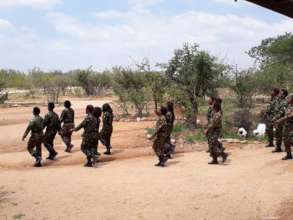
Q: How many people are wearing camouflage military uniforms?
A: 13